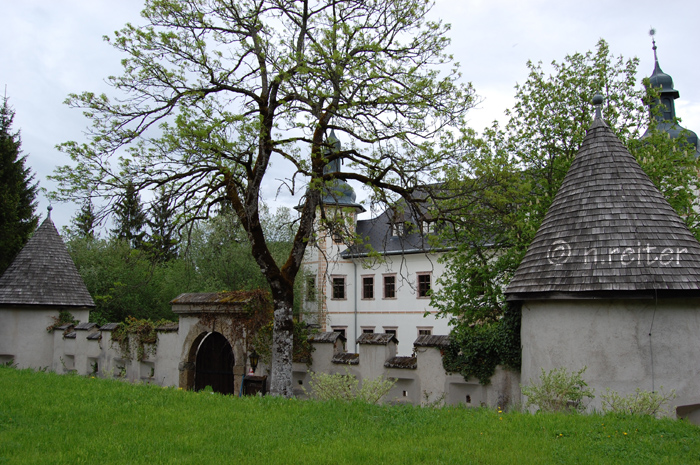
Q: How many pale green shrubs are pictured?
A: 3